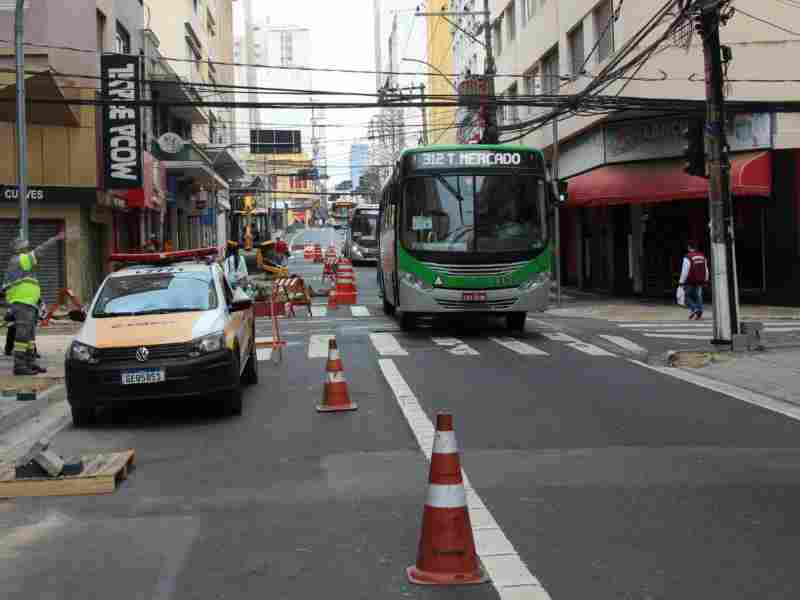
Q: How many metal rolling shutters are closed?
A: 1